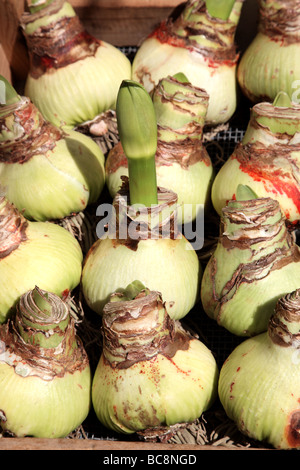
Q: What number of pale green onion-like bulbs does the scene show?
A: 12